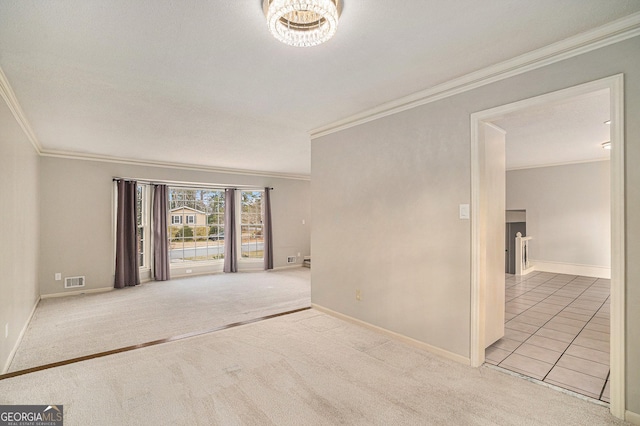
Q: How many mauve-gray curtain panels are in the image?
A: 4